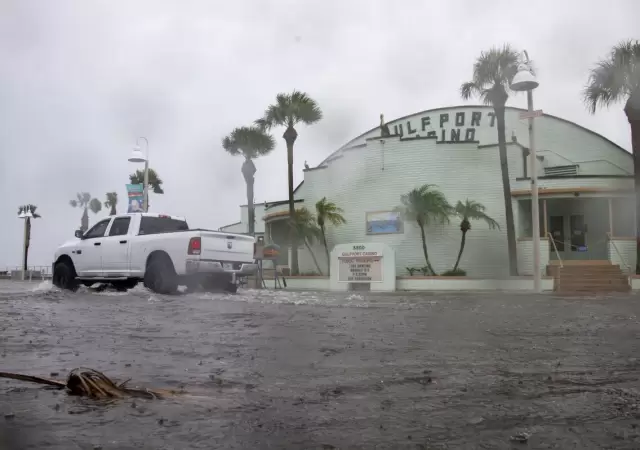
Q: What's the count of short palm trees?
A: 4